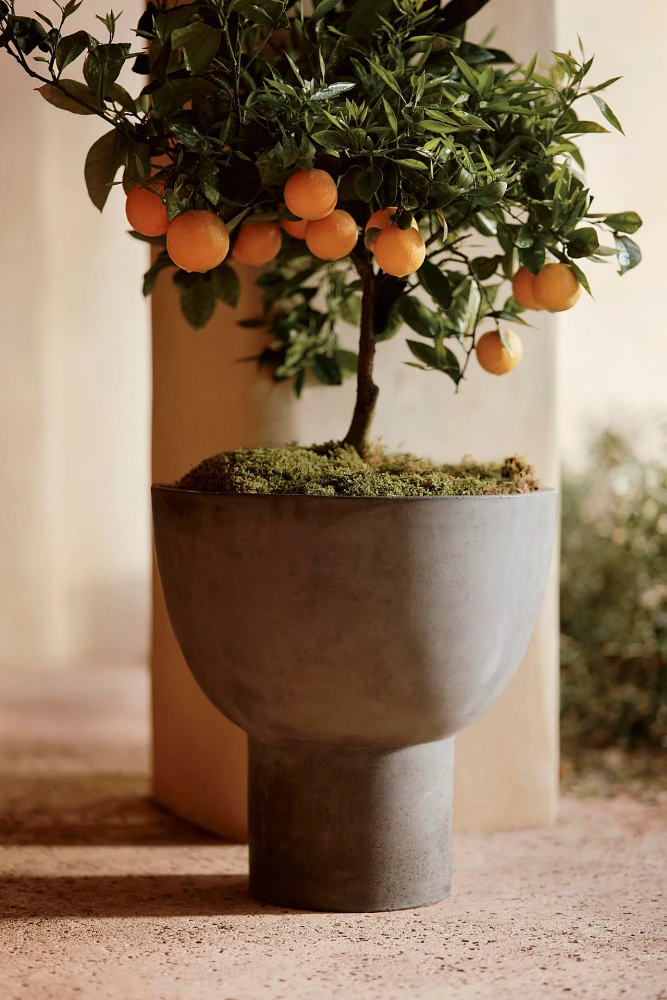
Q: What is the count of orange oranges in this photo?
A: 11